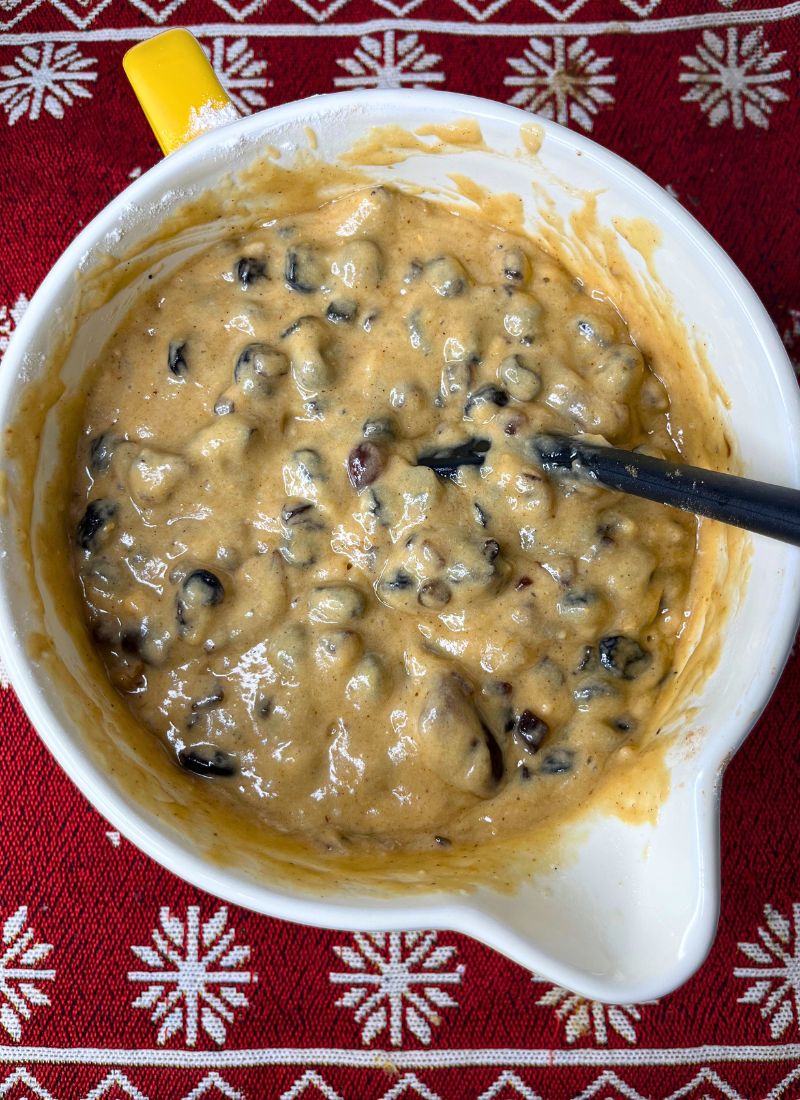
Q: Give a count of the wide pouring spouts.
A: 1